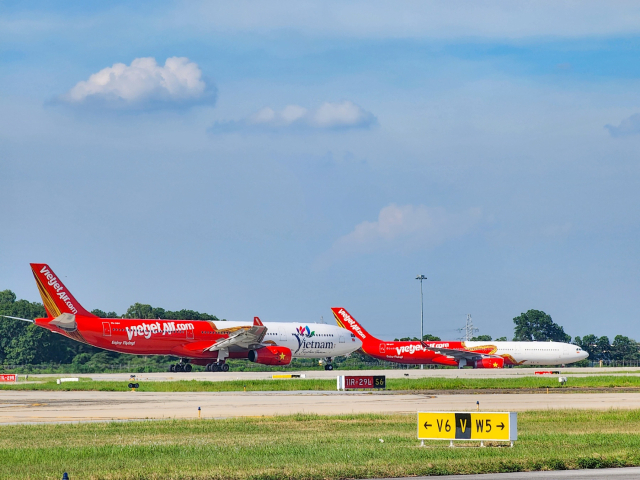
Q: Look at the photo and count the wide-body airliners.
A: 2